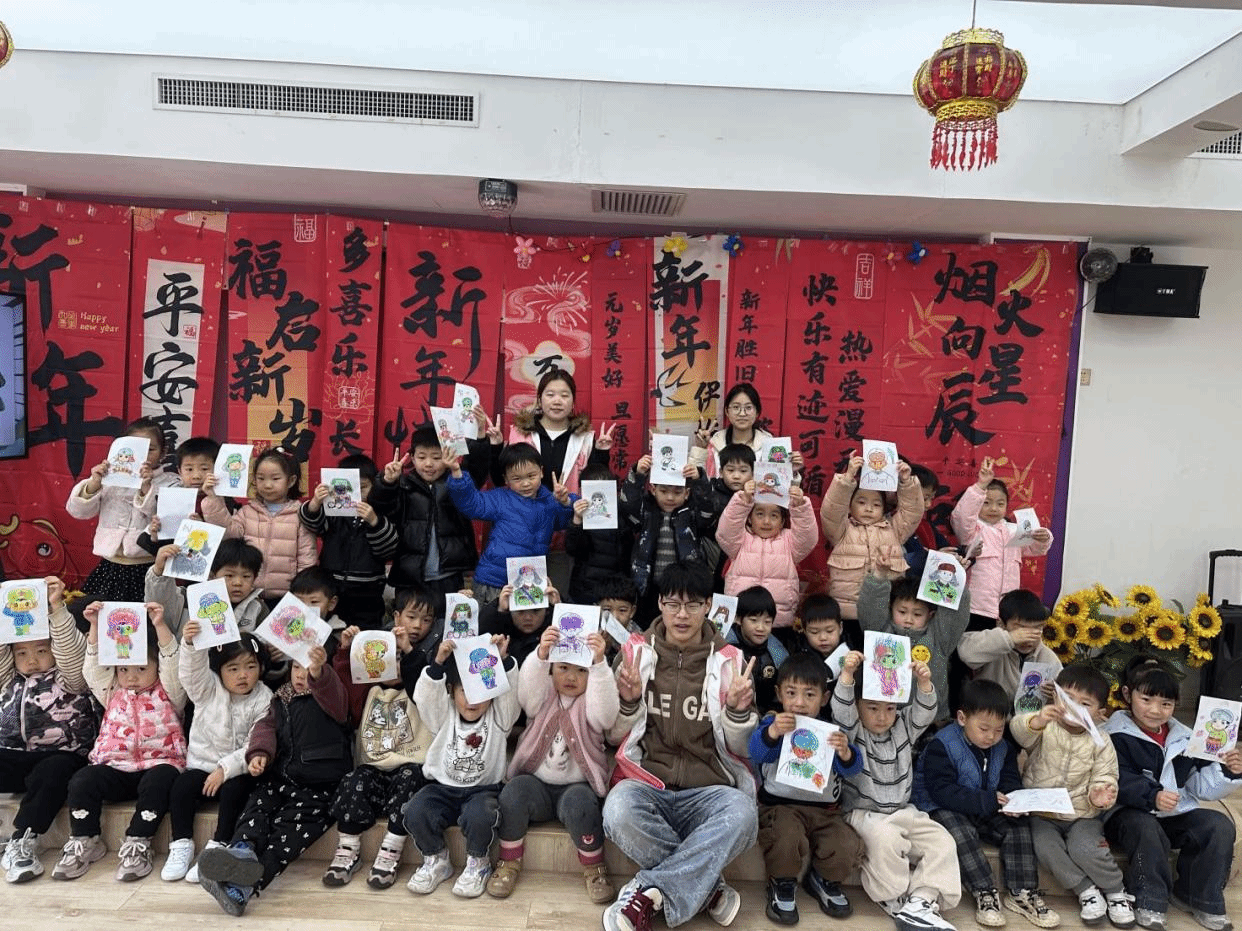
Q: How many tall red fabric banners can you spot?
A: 11